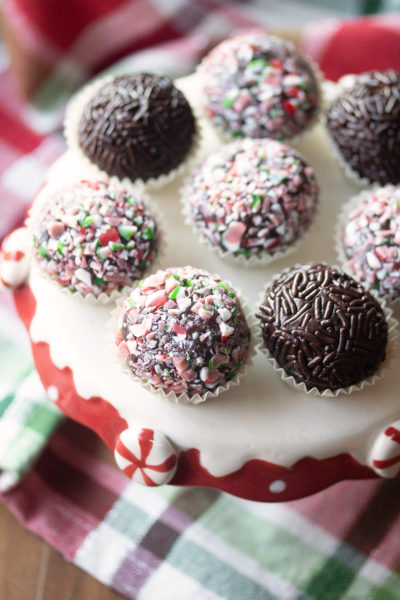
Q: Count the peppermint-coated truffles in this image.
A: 5